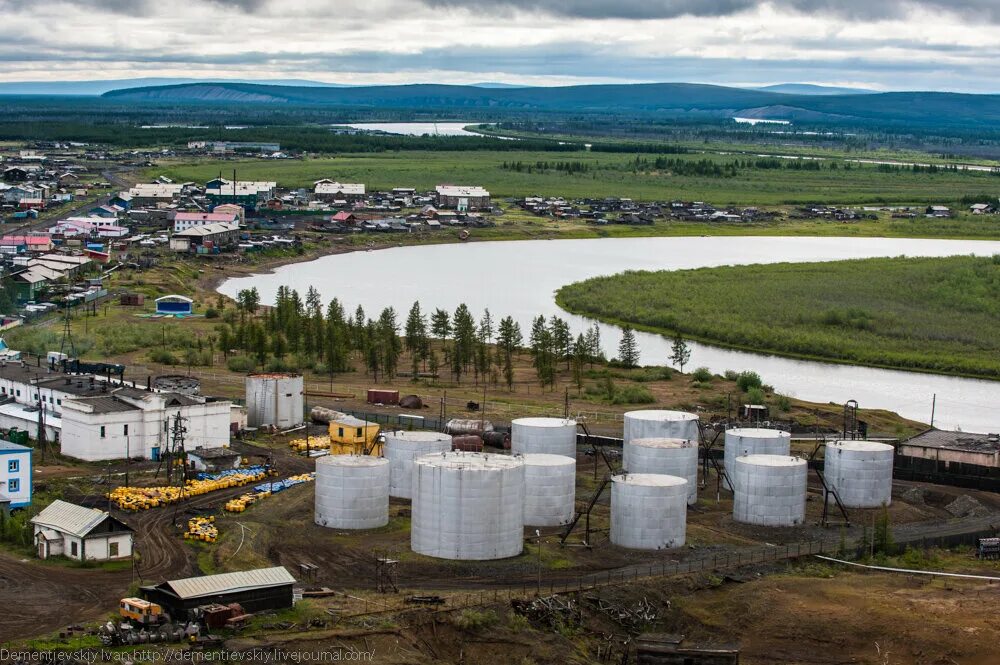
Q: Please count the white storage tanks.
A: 12